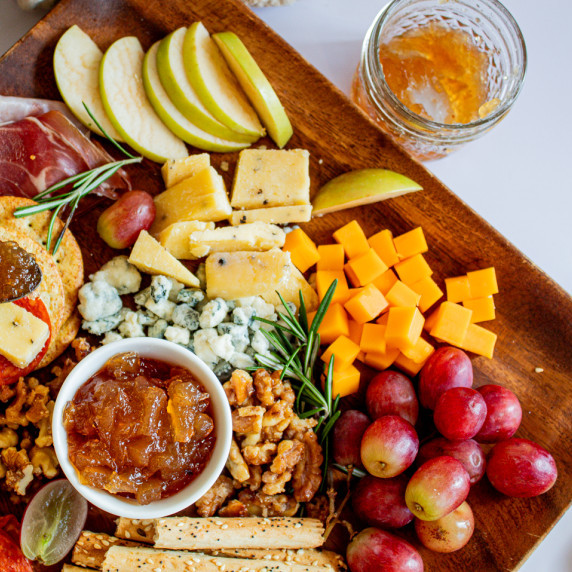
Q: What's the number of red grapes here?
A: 13